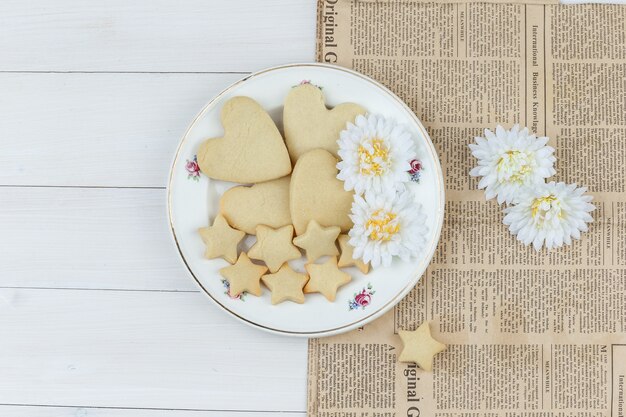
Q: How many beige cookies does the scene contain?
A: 12